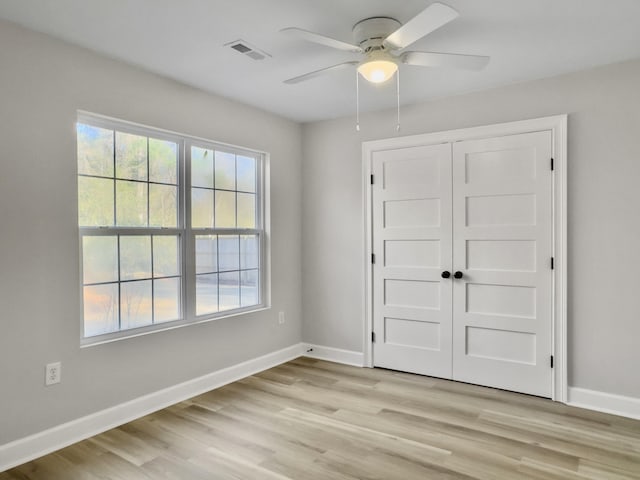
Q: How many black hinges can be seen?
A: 6